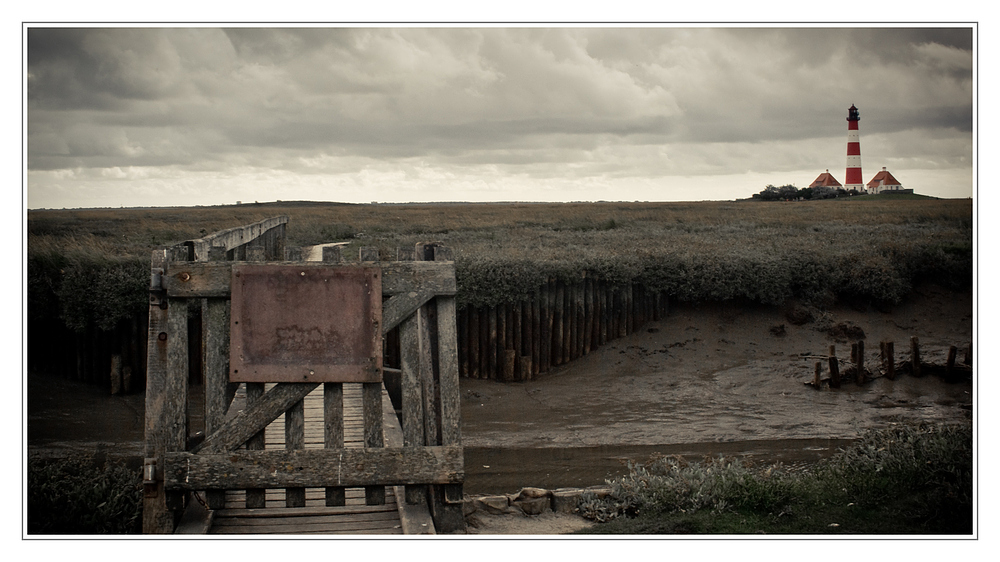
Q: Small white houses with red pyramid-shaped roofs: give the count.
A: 2